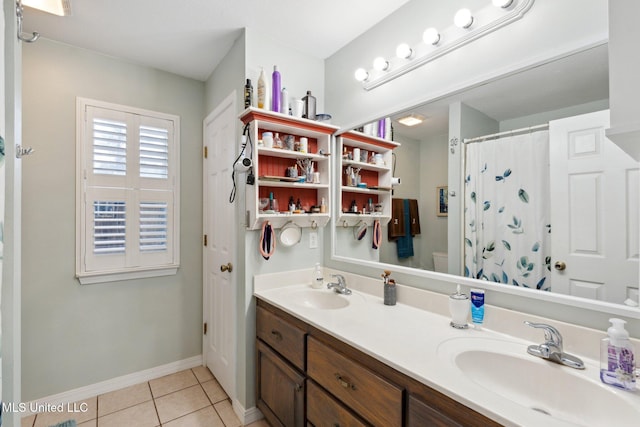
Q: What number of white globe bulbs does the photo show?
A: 6